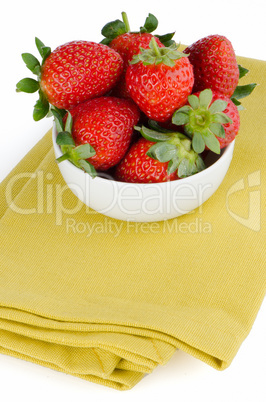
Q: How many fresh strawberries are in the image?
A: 7